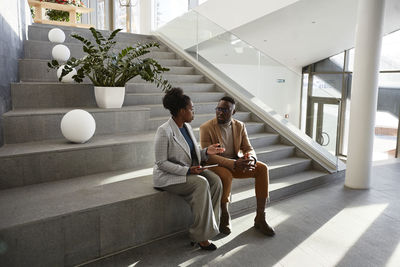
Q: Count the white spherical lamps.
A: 4